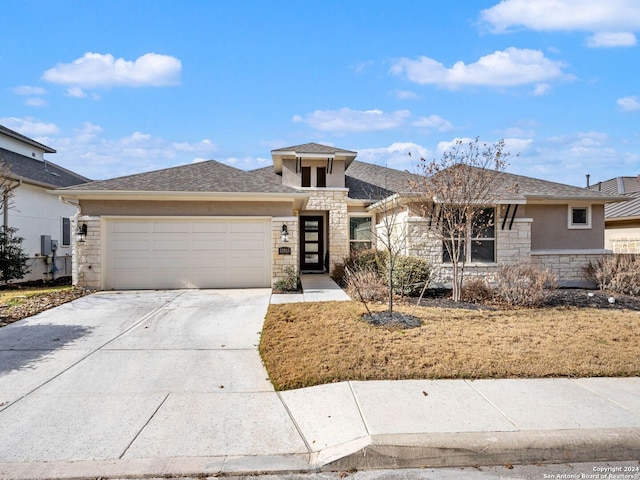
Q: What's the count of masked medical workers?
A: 0